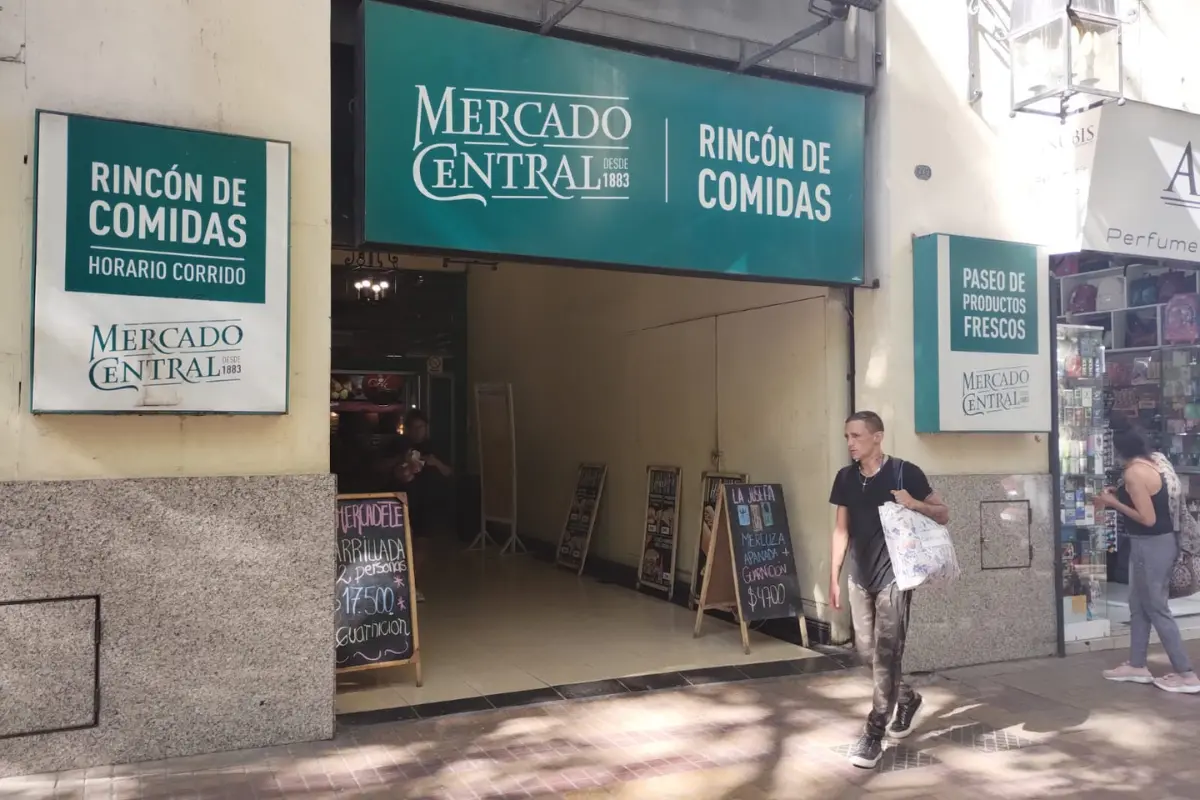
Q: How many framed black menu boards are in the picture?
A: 5